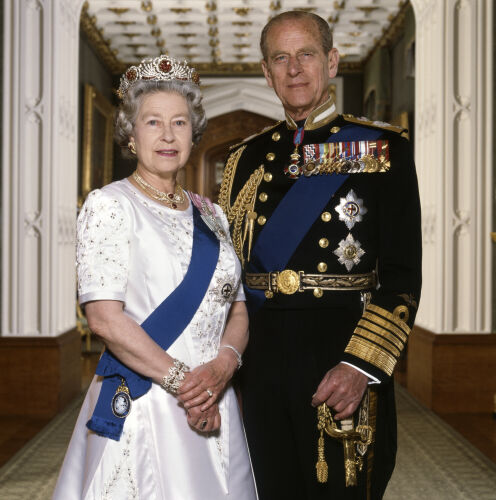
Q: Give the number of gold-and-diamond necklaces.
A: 1